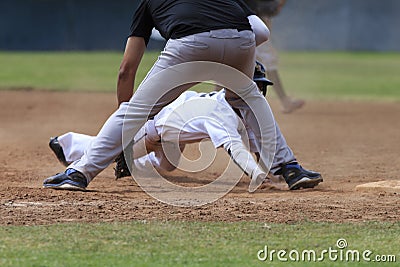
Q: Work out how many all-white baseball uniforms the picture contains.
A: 1